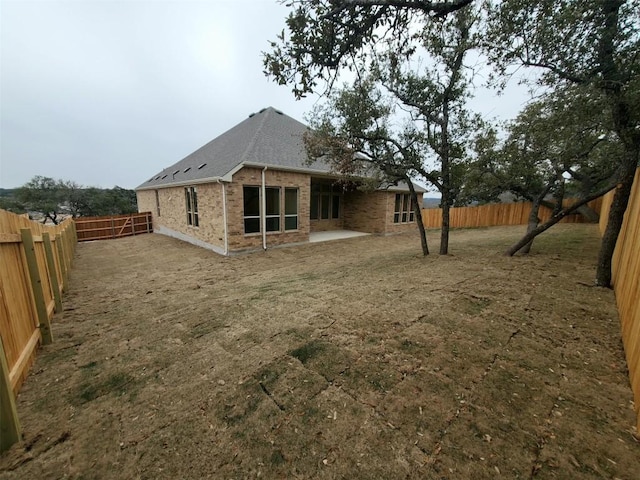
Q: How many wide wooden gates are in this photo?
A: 1